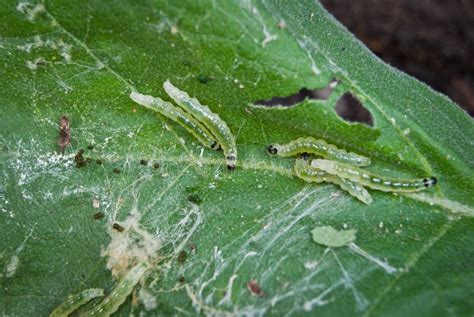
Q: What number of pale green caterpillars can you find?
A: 7